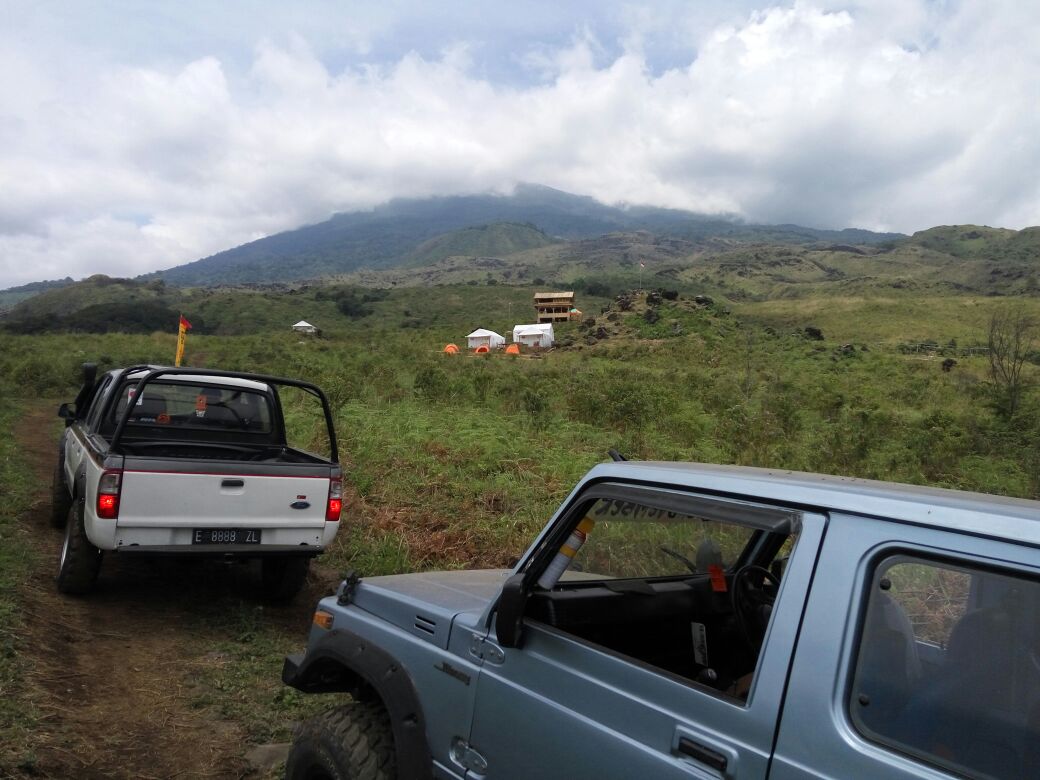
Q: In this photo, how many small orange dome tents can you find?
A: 3